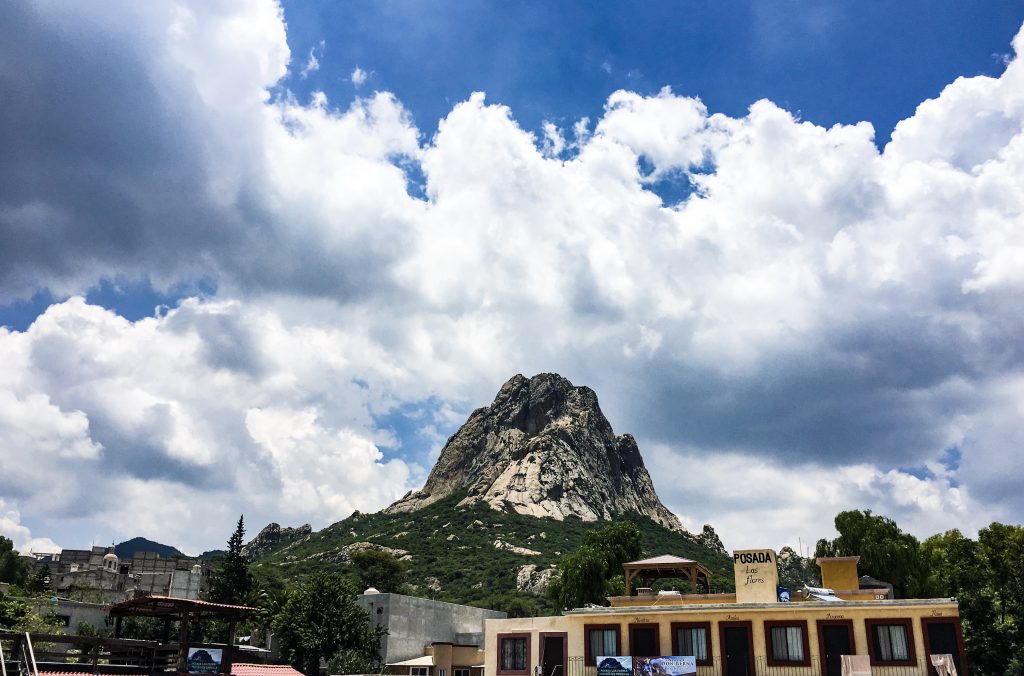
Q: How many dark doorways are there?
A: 5